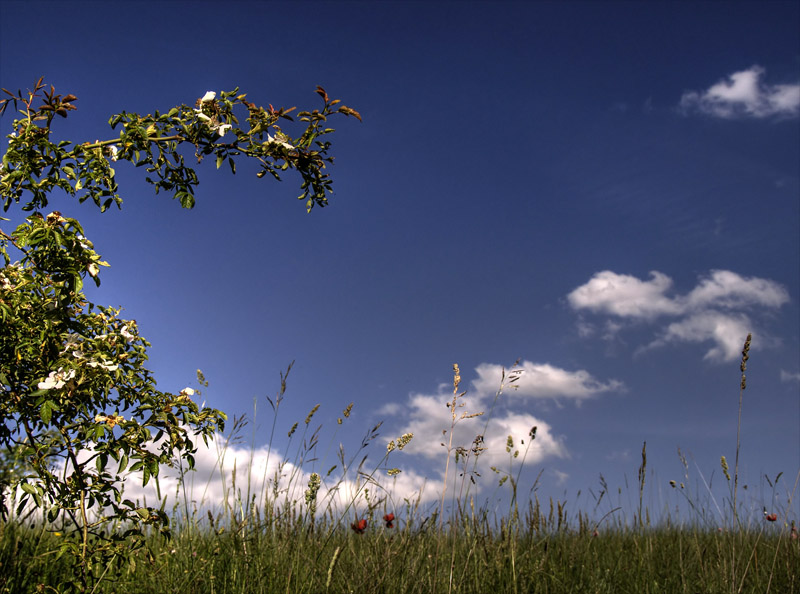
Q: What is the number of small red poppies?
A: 3